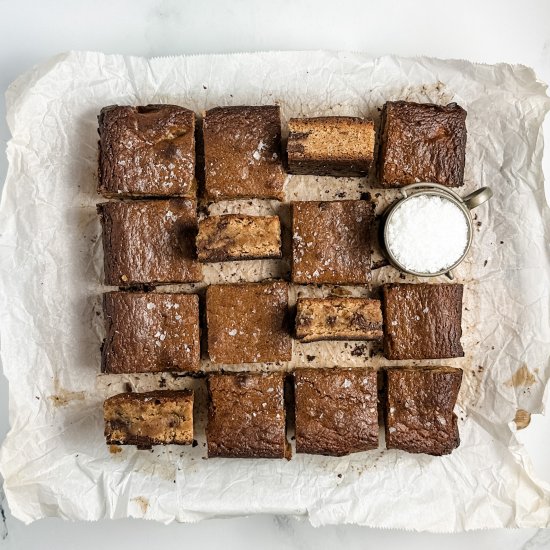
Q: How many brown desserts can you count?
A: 15